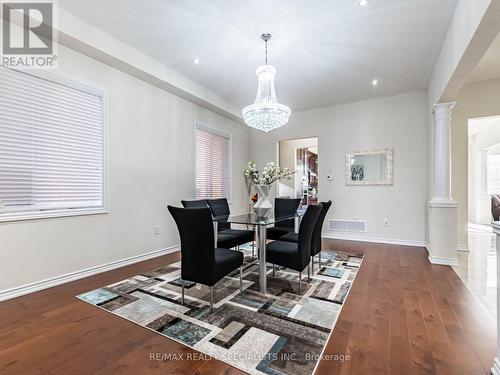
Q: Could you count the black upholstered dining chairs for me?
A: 6